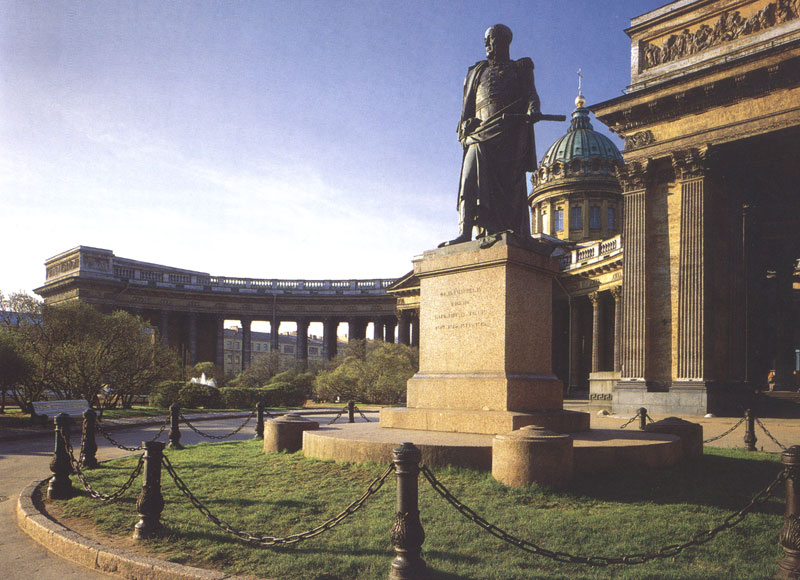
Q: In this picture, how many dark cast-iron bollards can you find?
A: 10